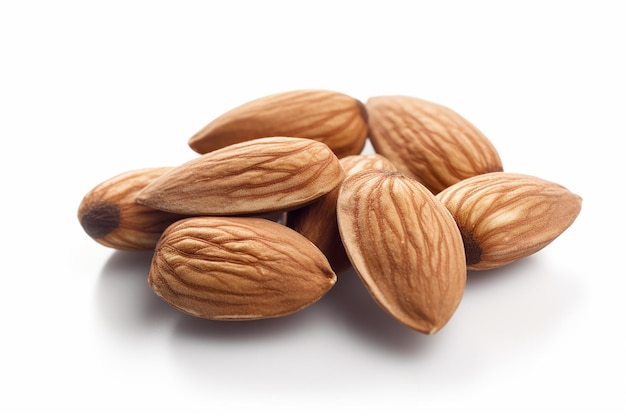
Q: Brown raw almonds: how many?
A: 8